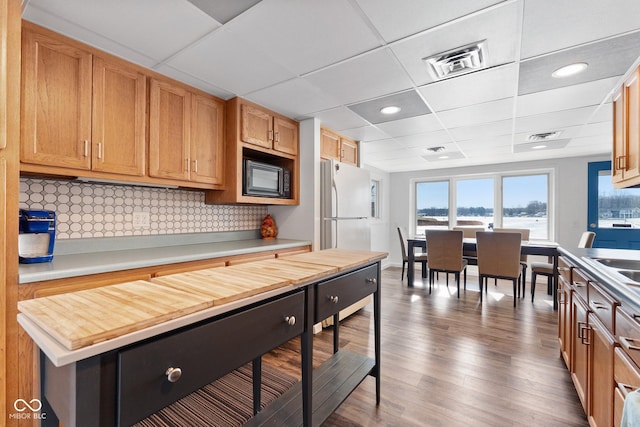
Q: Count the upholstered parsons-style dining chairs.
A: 6